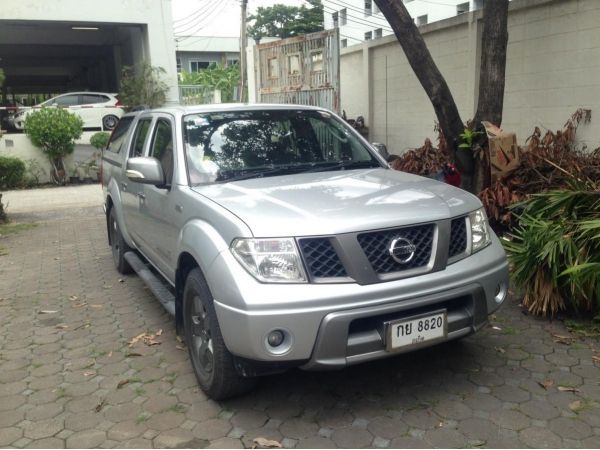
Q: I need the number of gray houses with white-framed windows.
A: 1